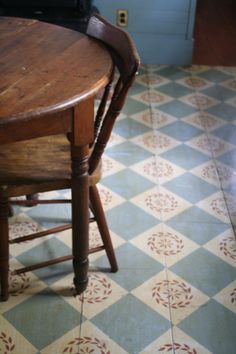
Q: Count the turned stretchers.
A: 3